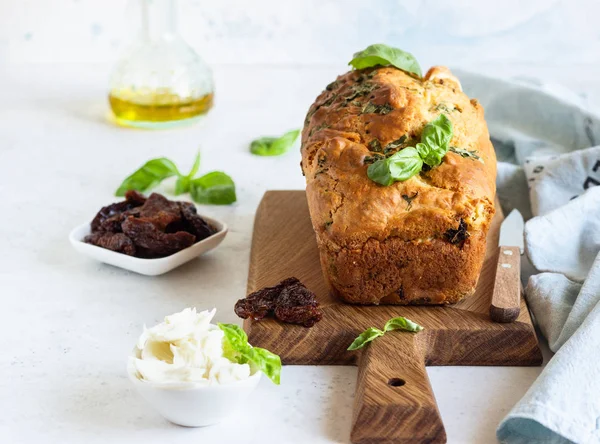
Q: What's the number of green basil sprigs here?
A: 6